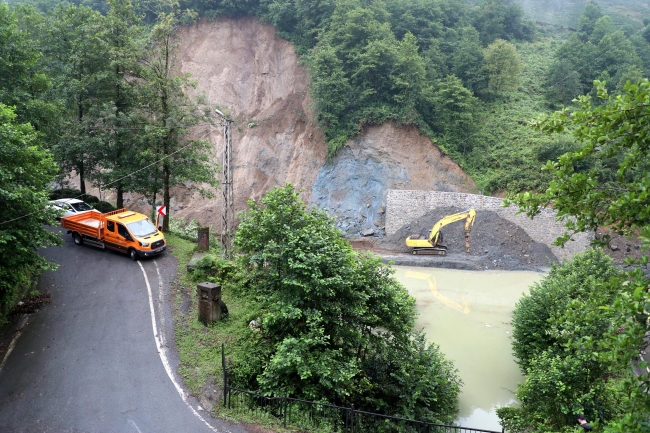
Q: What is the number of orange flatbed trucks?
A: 1